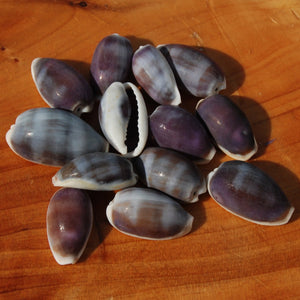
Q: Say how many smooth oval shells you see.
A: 13